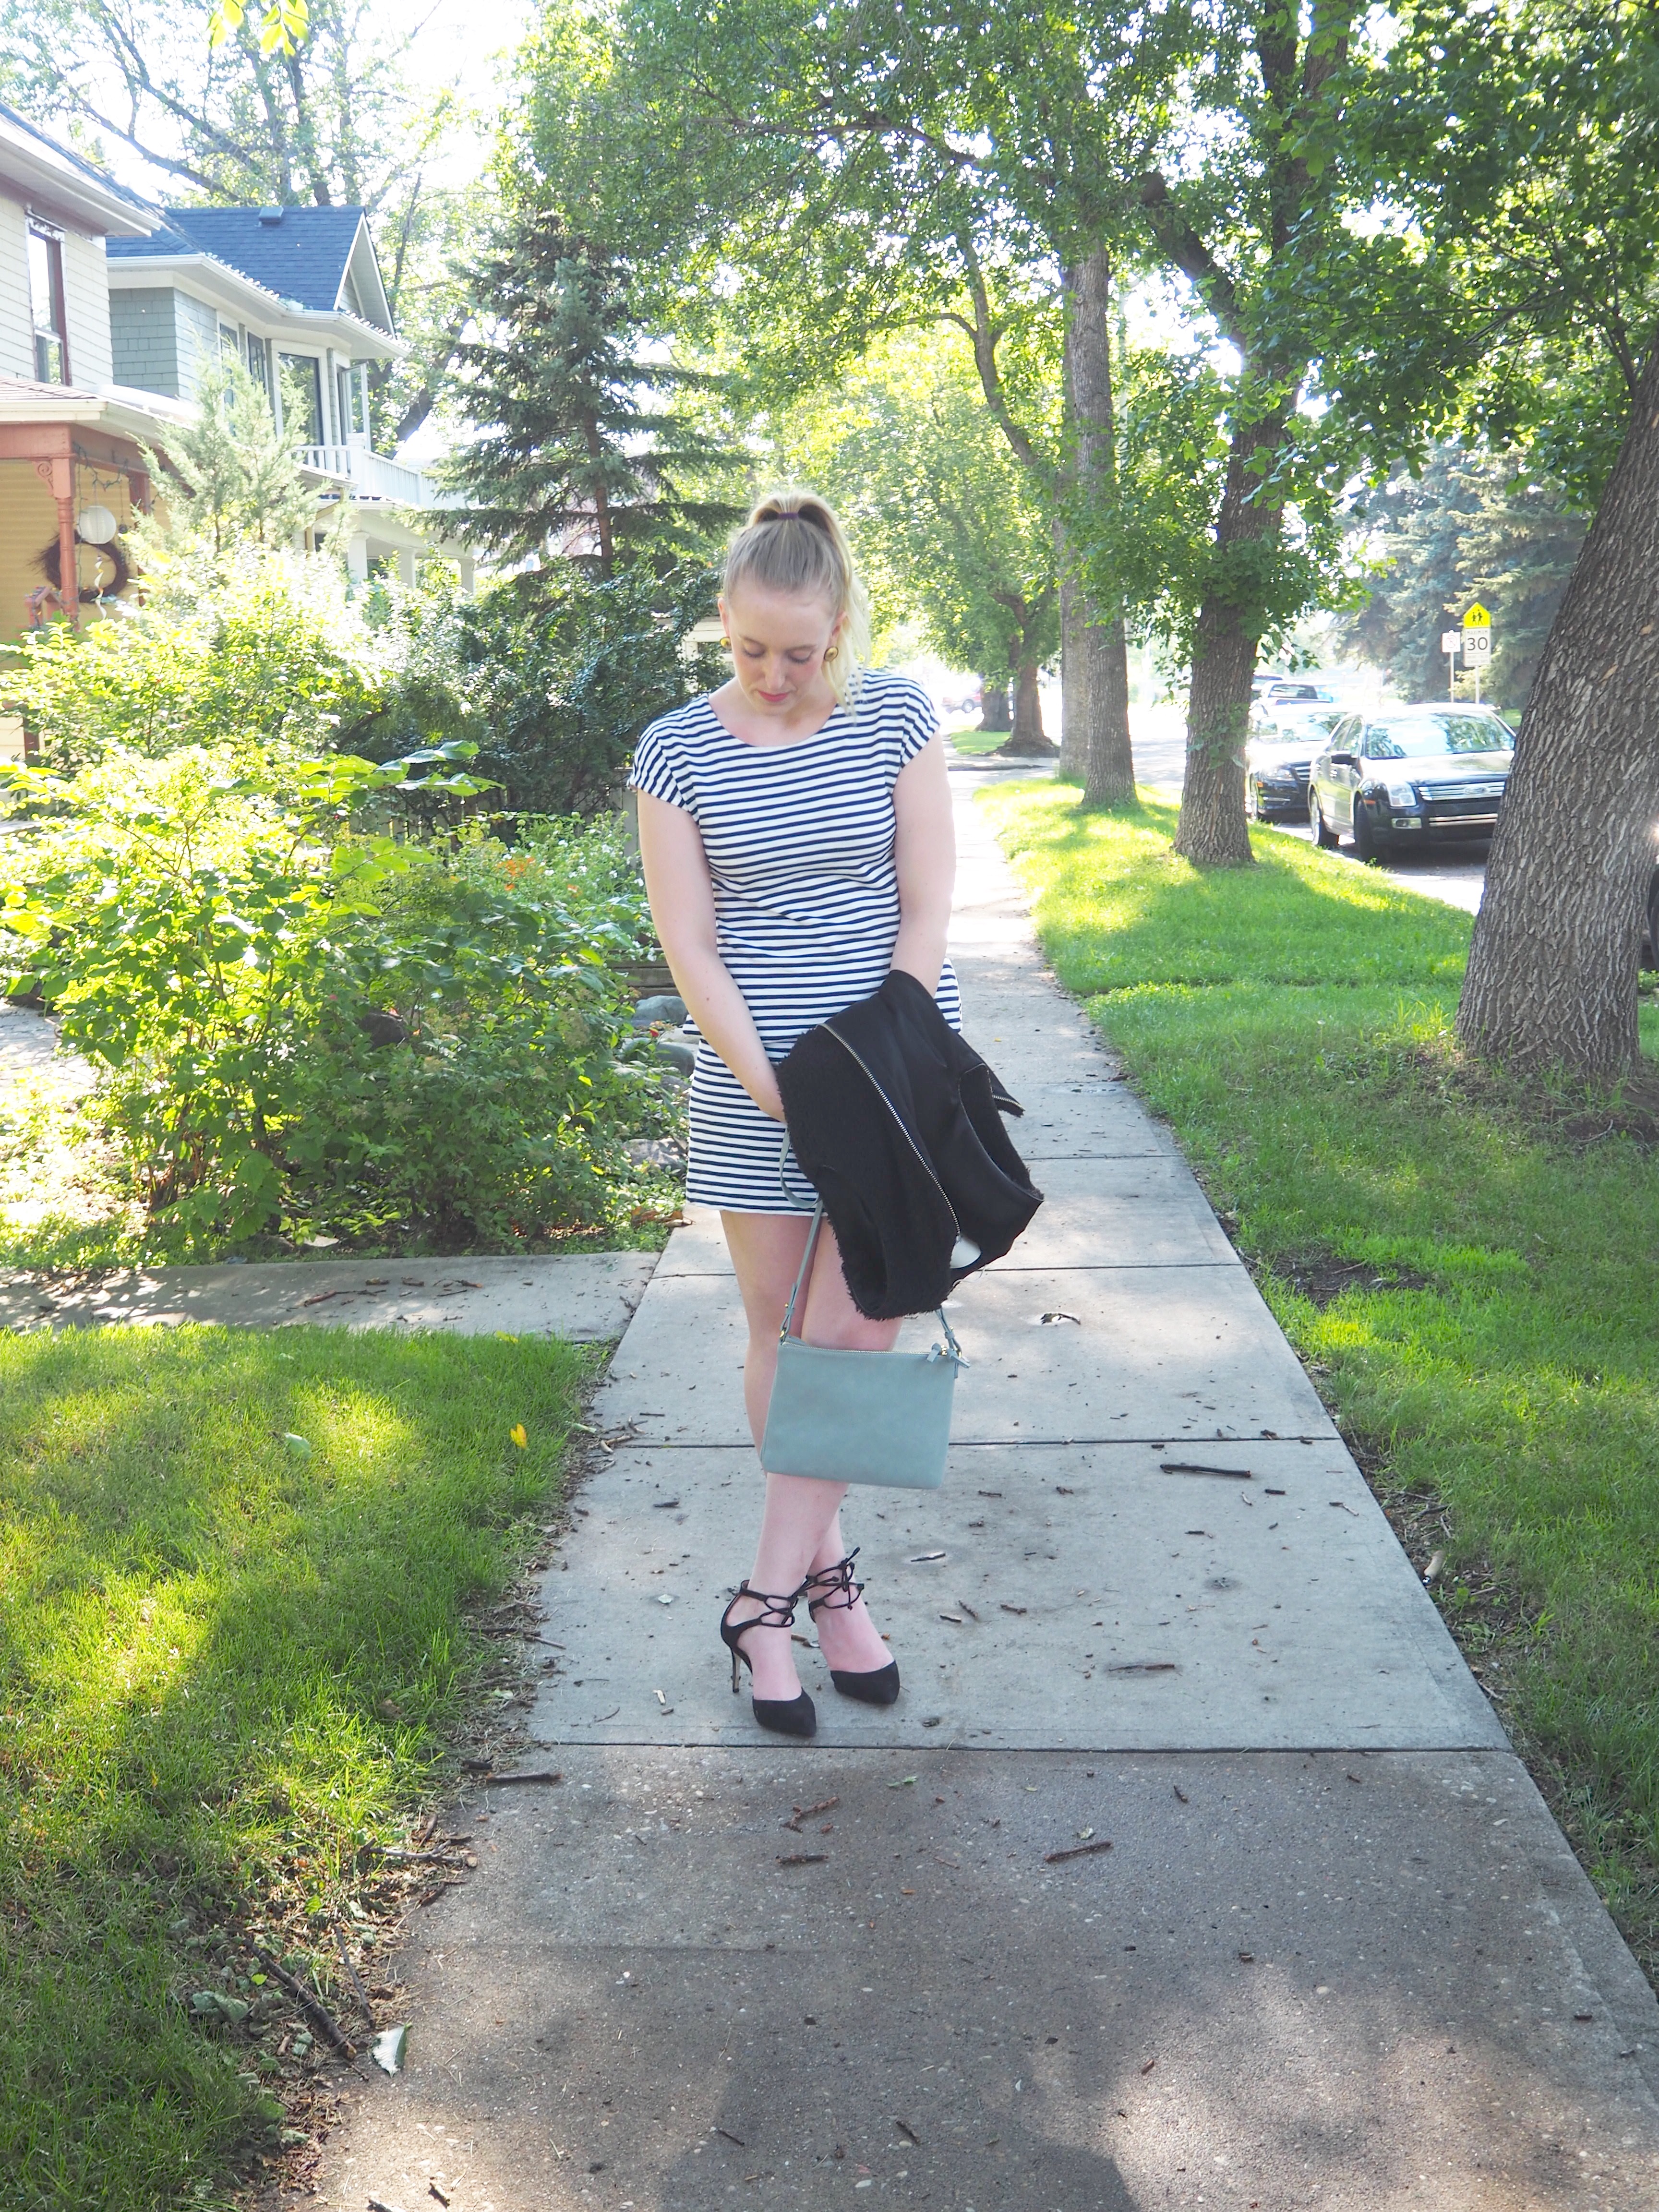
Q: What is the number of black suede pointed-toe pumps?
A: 2